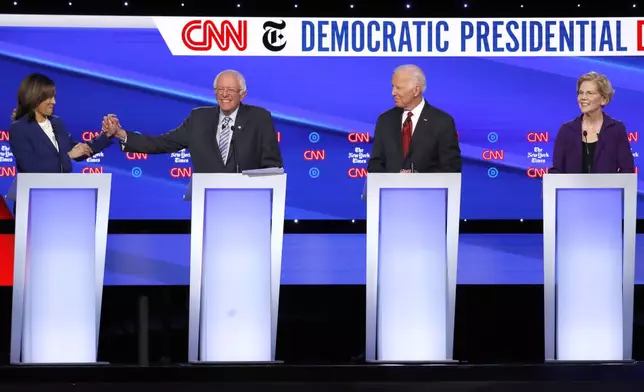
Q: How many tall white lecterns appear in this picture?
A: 4